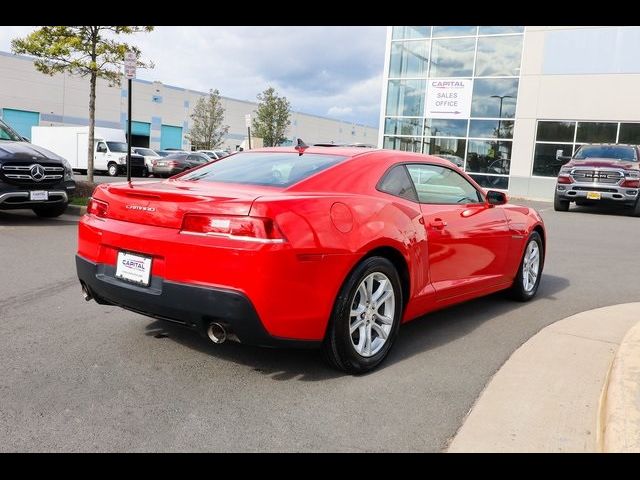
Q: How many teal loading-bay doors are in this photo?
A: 3